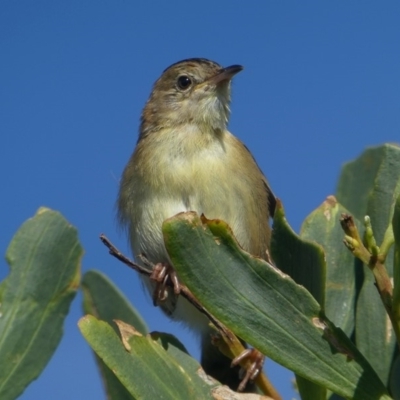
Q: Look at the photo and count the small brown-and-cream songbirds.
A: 1